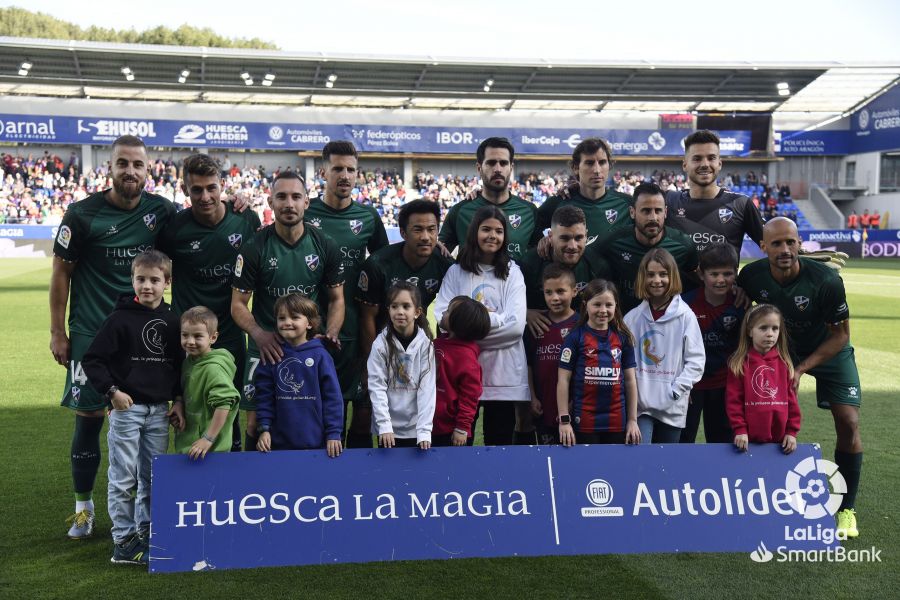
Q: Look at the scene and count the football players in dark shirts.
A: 11